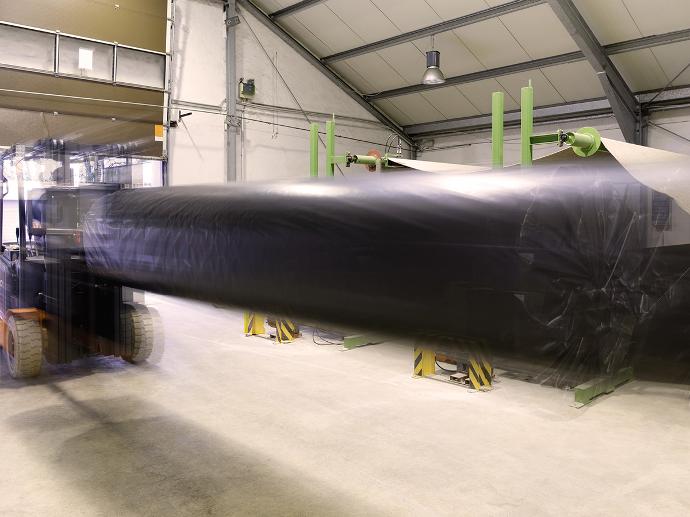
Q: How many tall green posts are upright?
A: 4